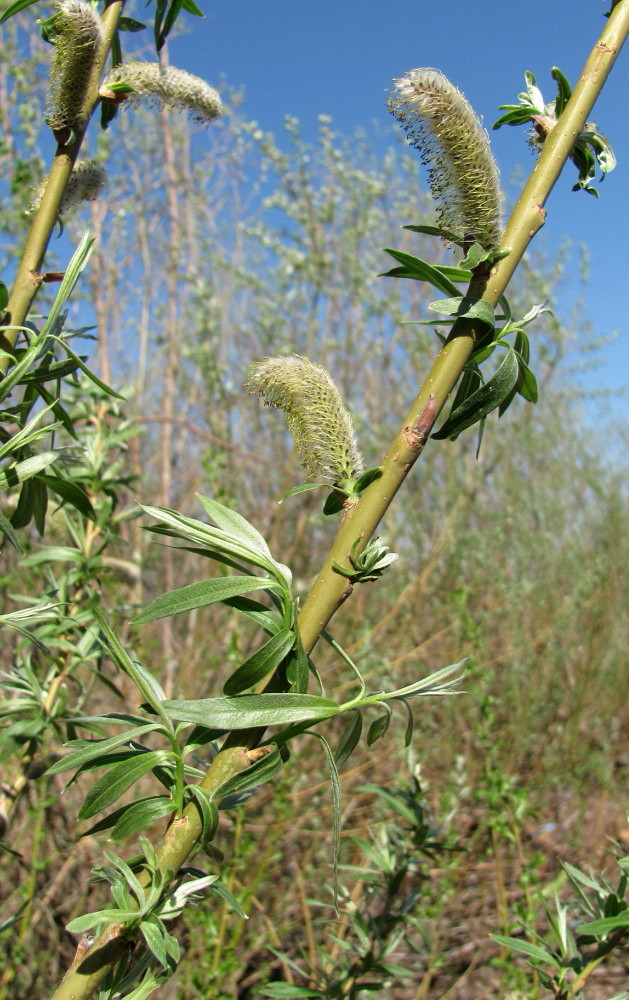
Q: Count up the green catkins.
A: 5